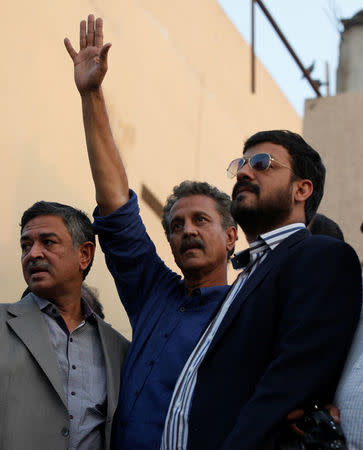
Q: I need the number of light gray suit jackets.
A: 1